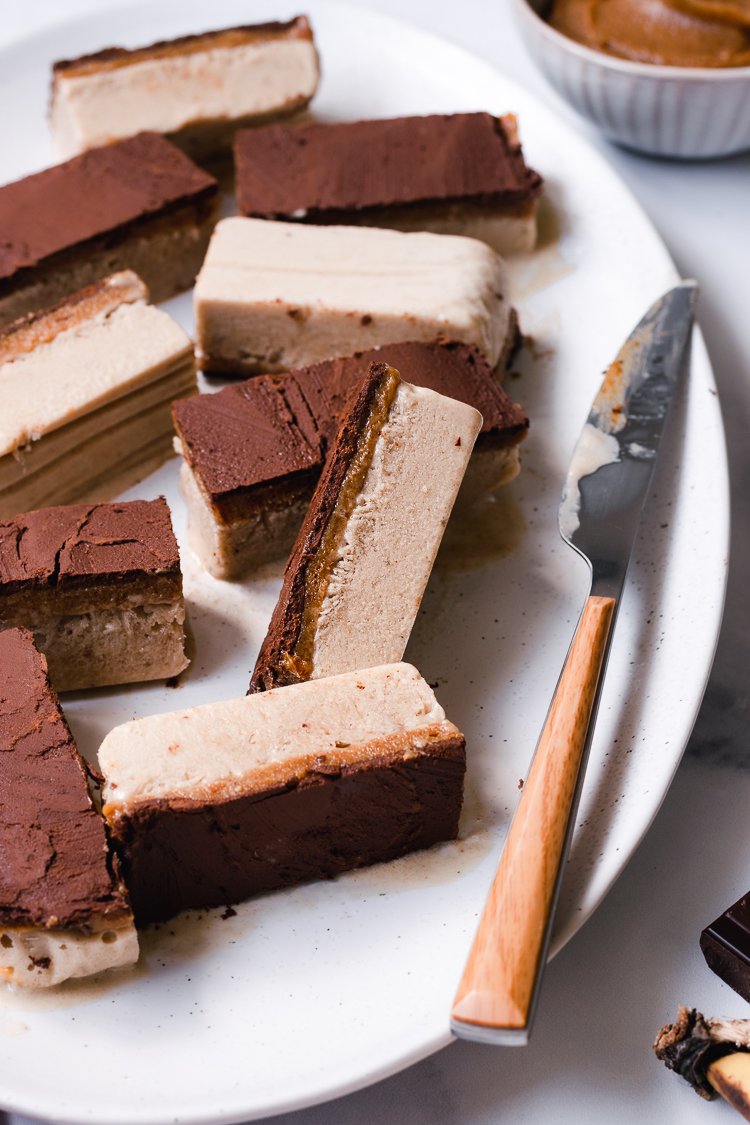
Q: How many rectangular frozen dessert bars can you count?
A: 10